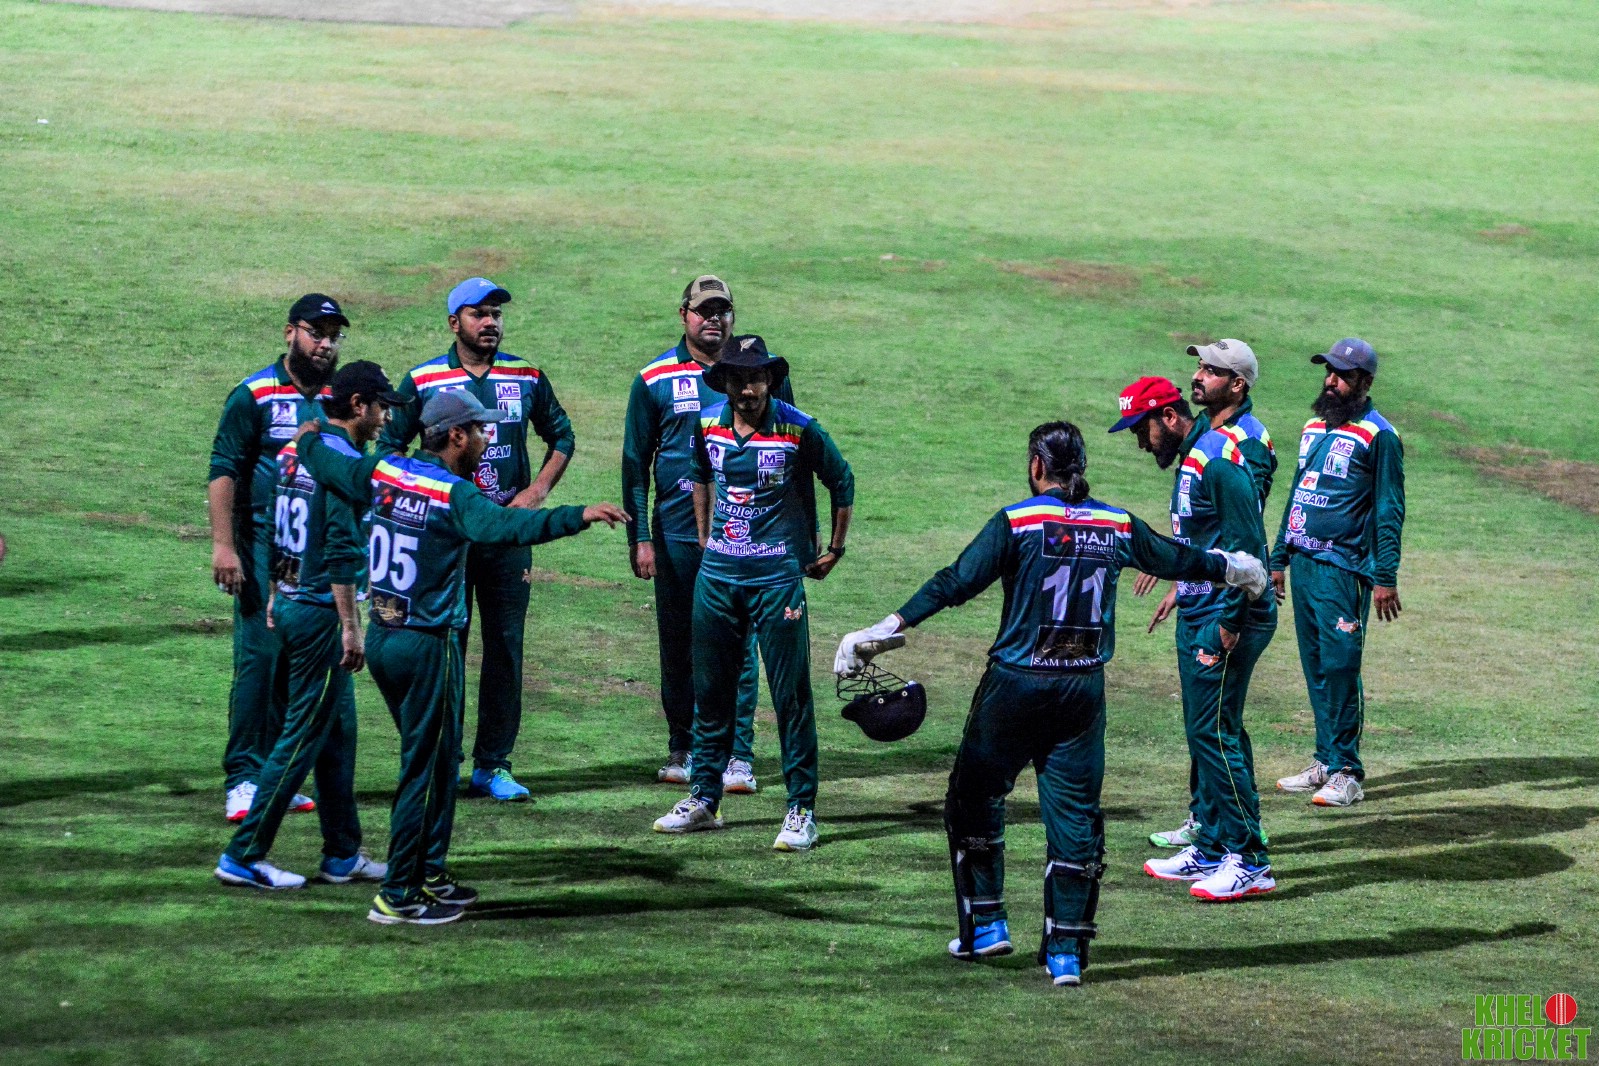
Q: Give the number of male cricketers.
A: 10